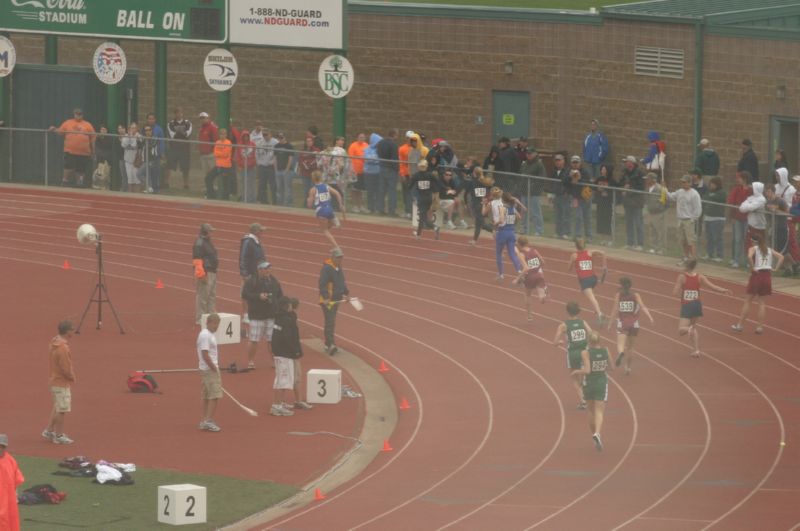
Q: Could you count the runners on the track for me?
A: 12